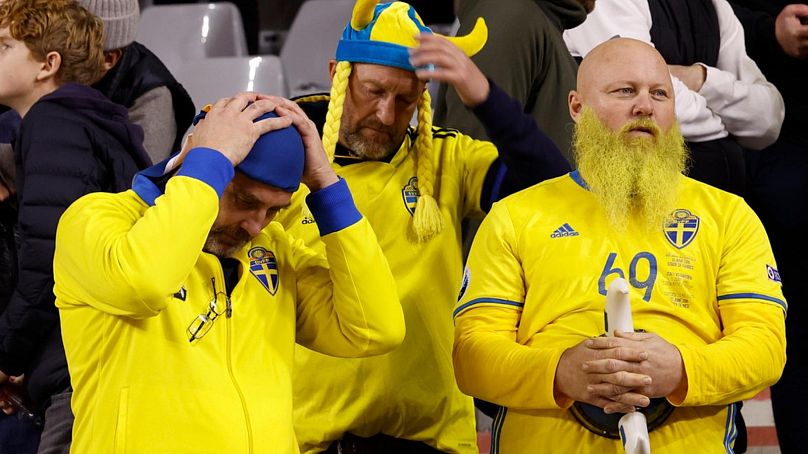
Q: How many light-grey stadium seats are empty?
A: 3